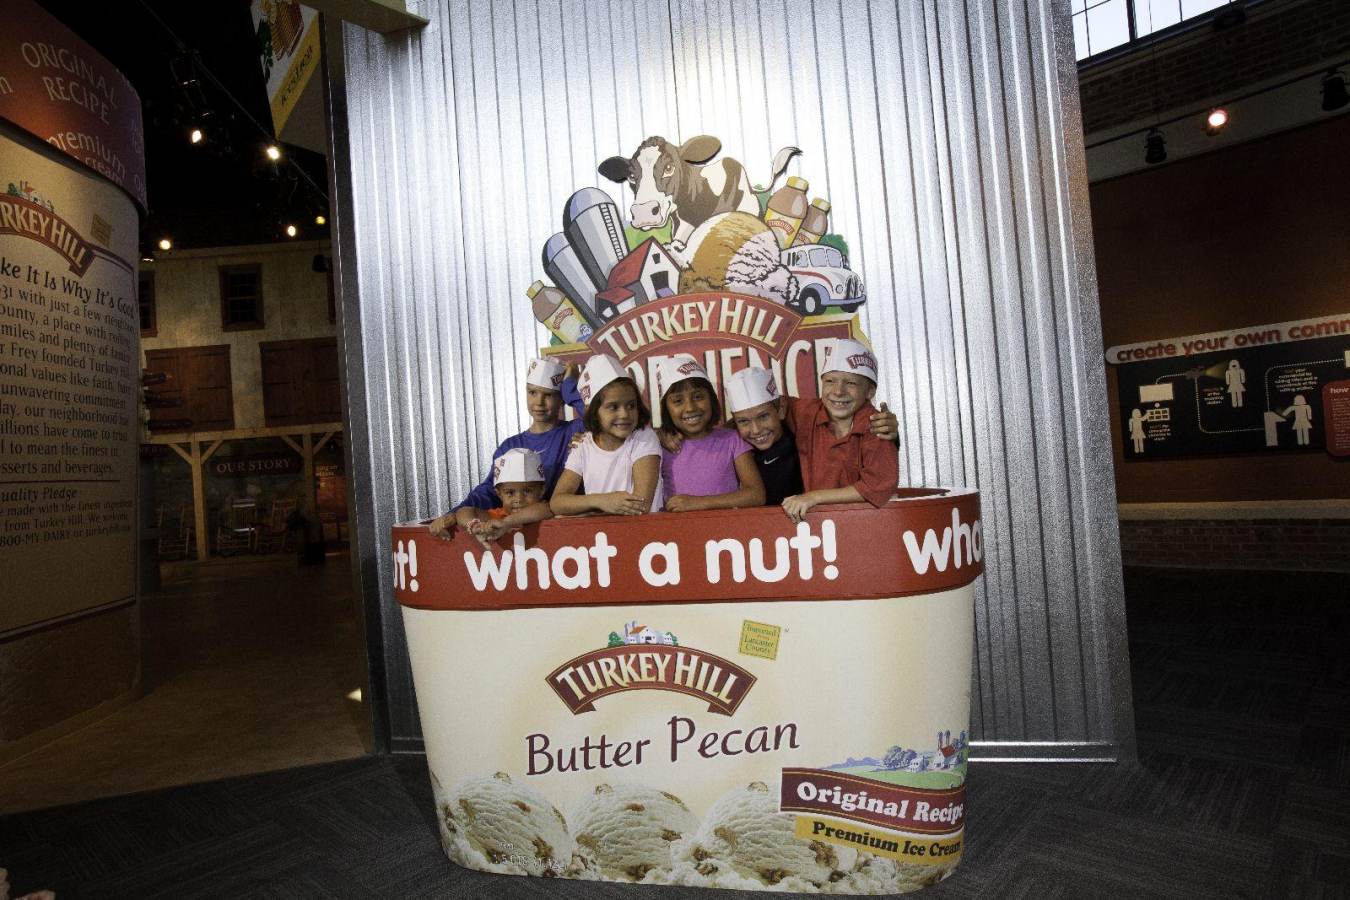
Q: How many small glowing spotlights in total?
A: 6